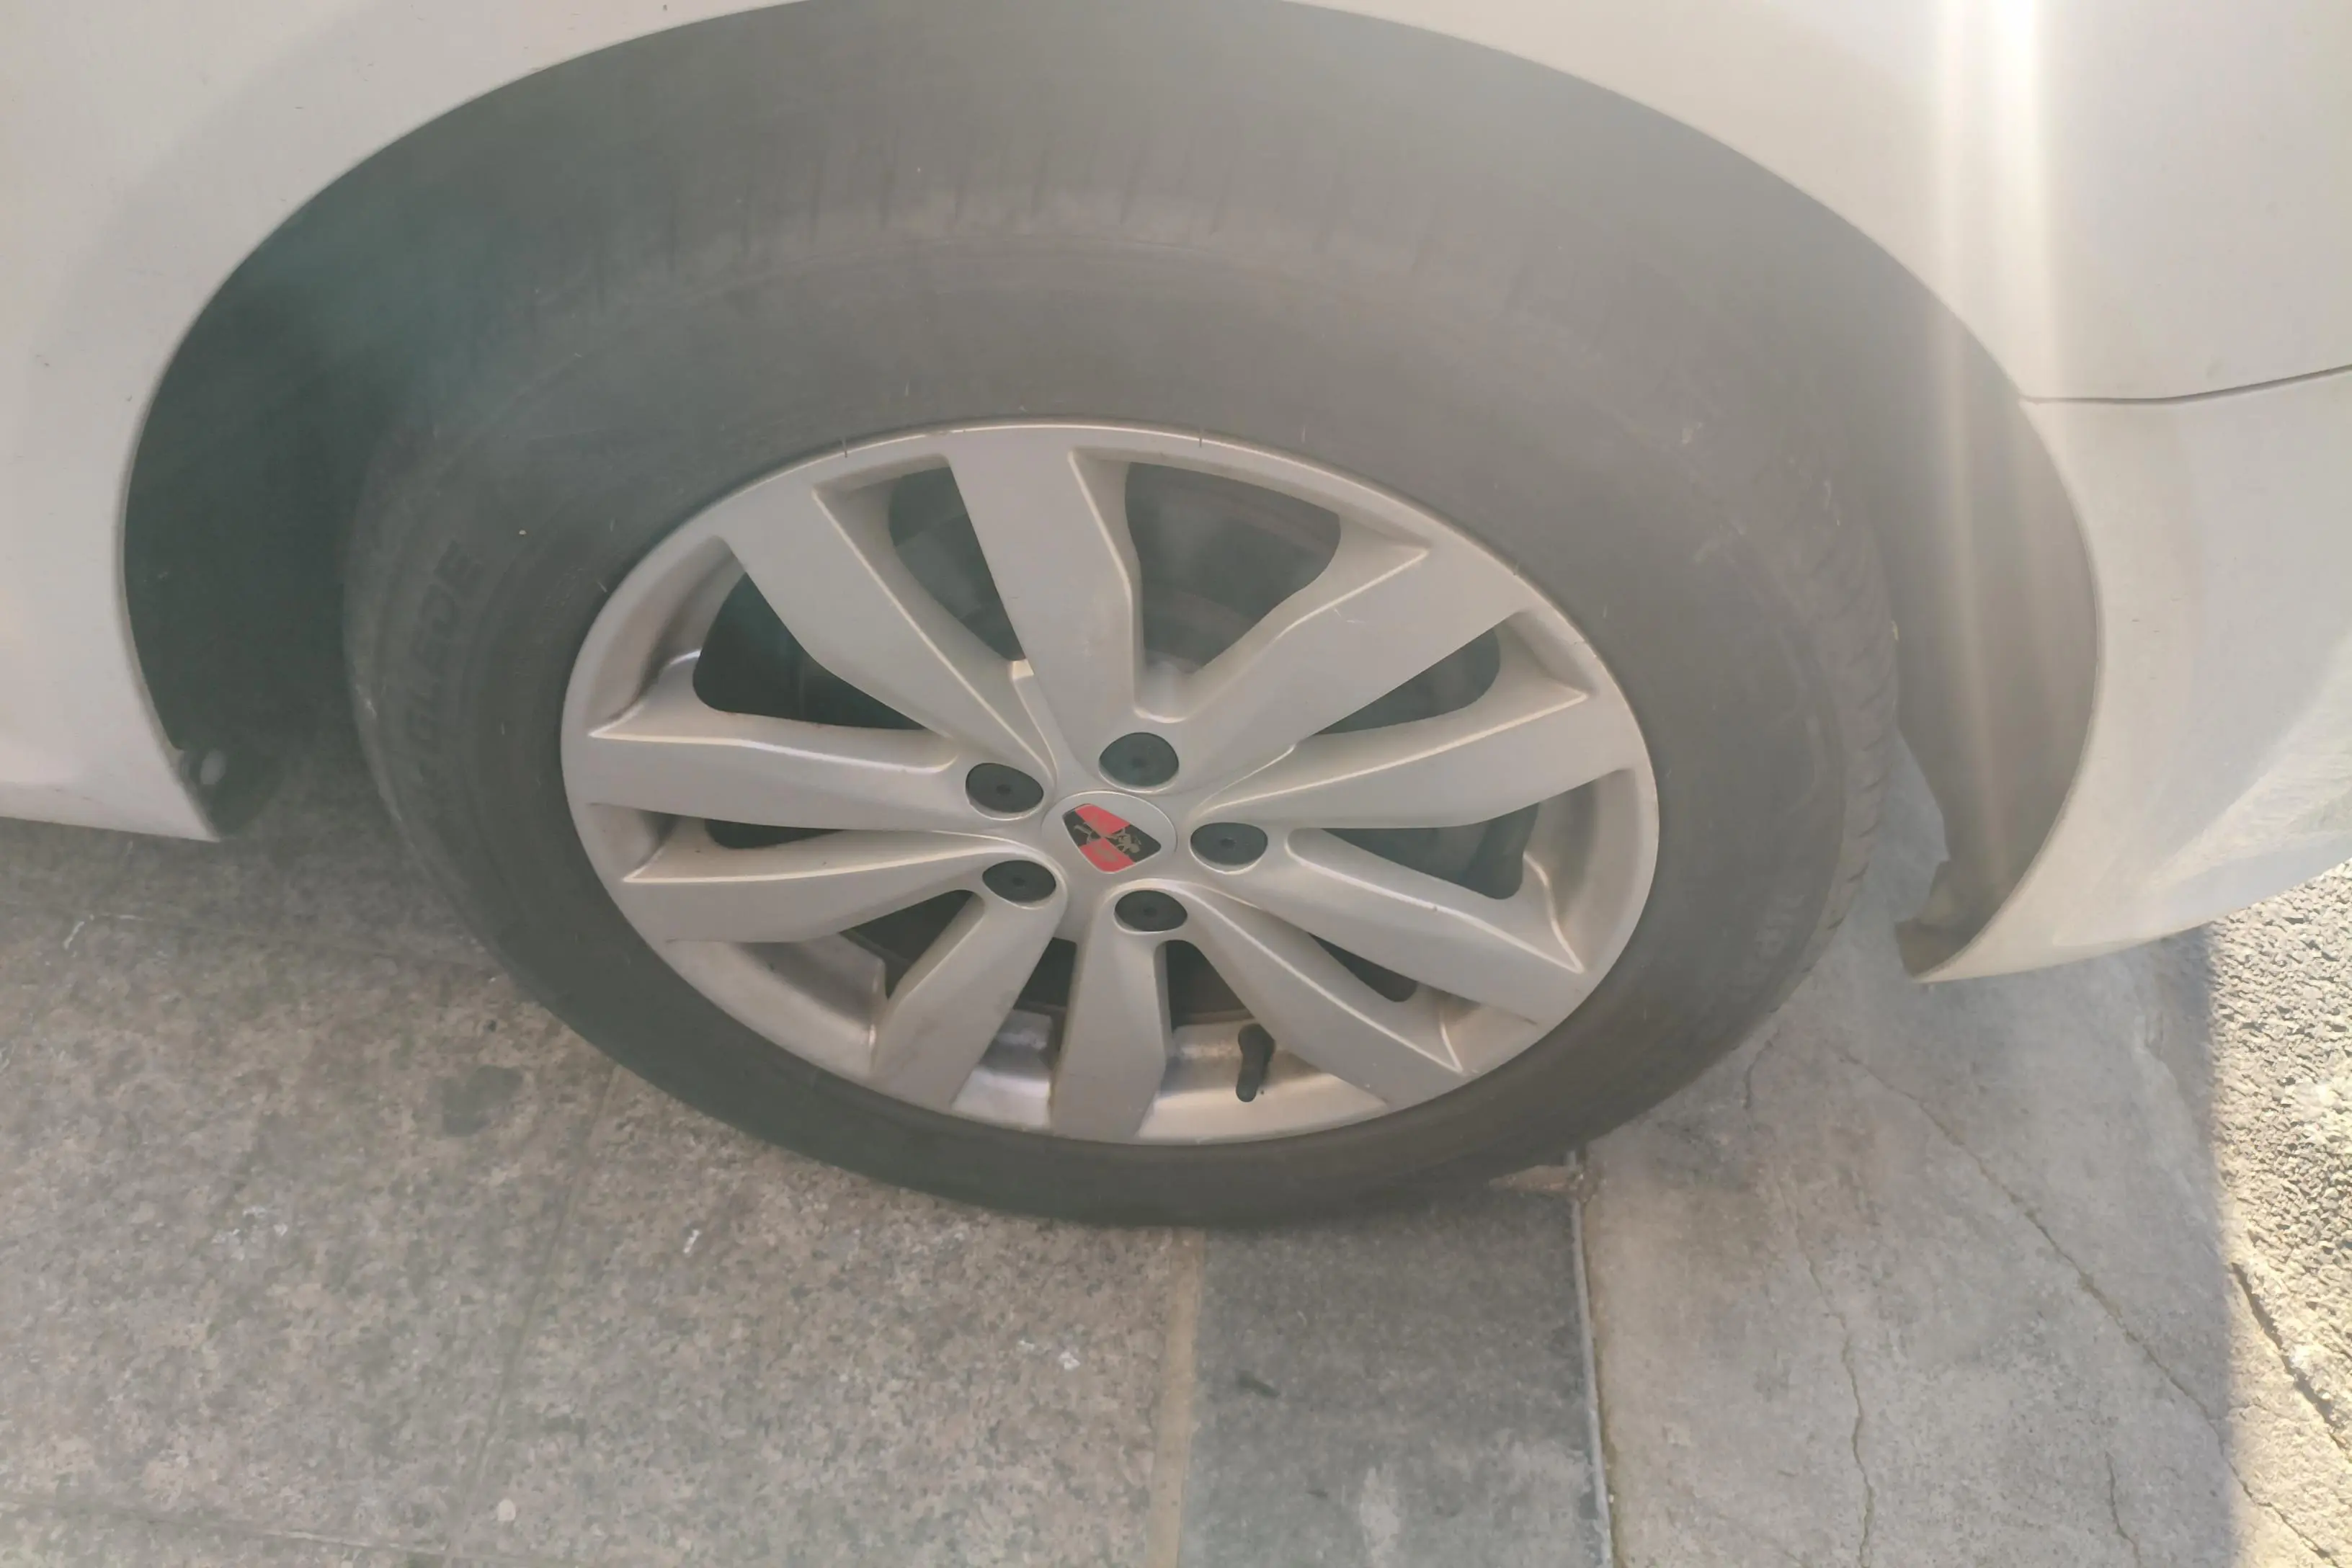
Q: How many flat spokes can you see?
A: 10